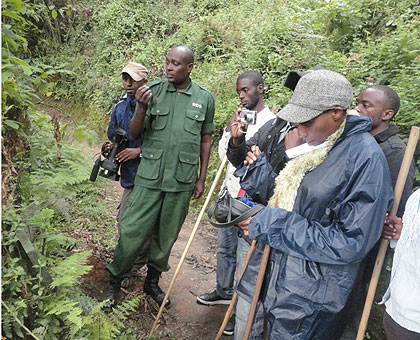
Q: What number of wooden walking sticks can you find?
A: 4